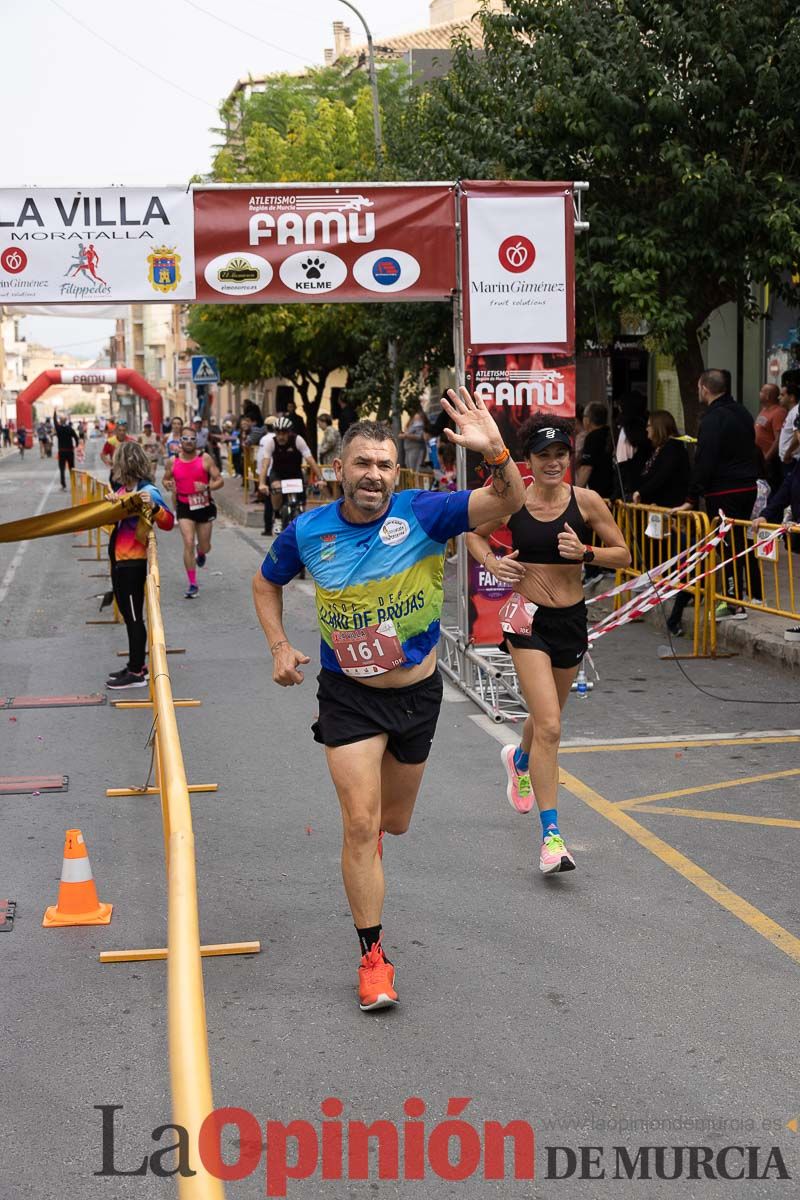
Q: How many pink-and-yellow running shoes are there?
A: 2